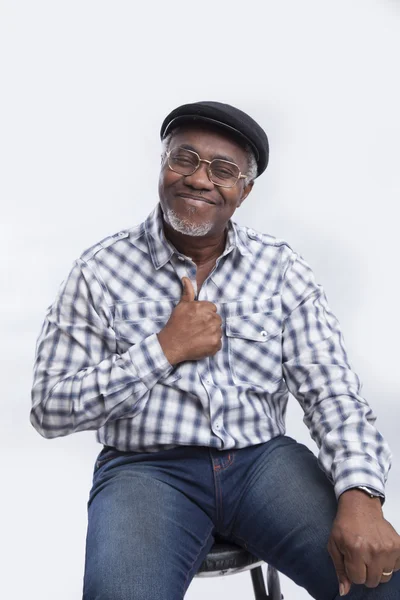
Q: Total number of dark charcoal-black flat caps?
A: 1